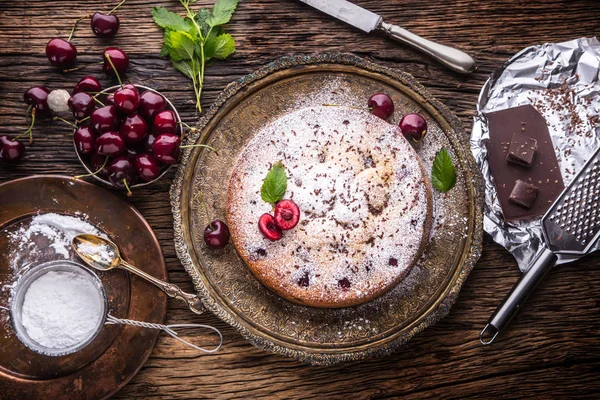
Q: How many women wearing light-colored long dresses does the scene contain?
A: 0